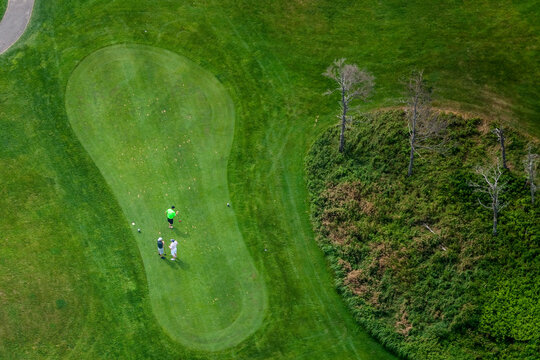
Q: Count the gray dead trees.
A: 5